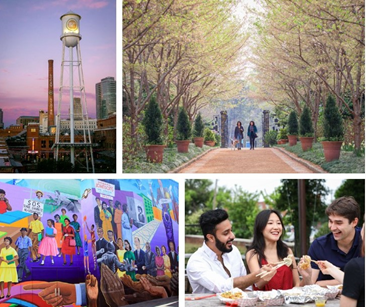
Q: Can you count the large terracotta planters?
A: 6